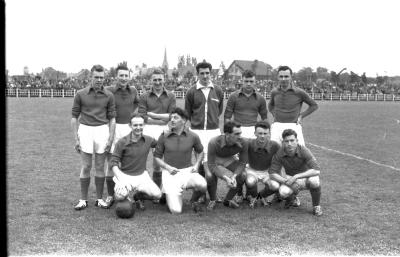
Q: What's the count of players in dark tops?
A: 11